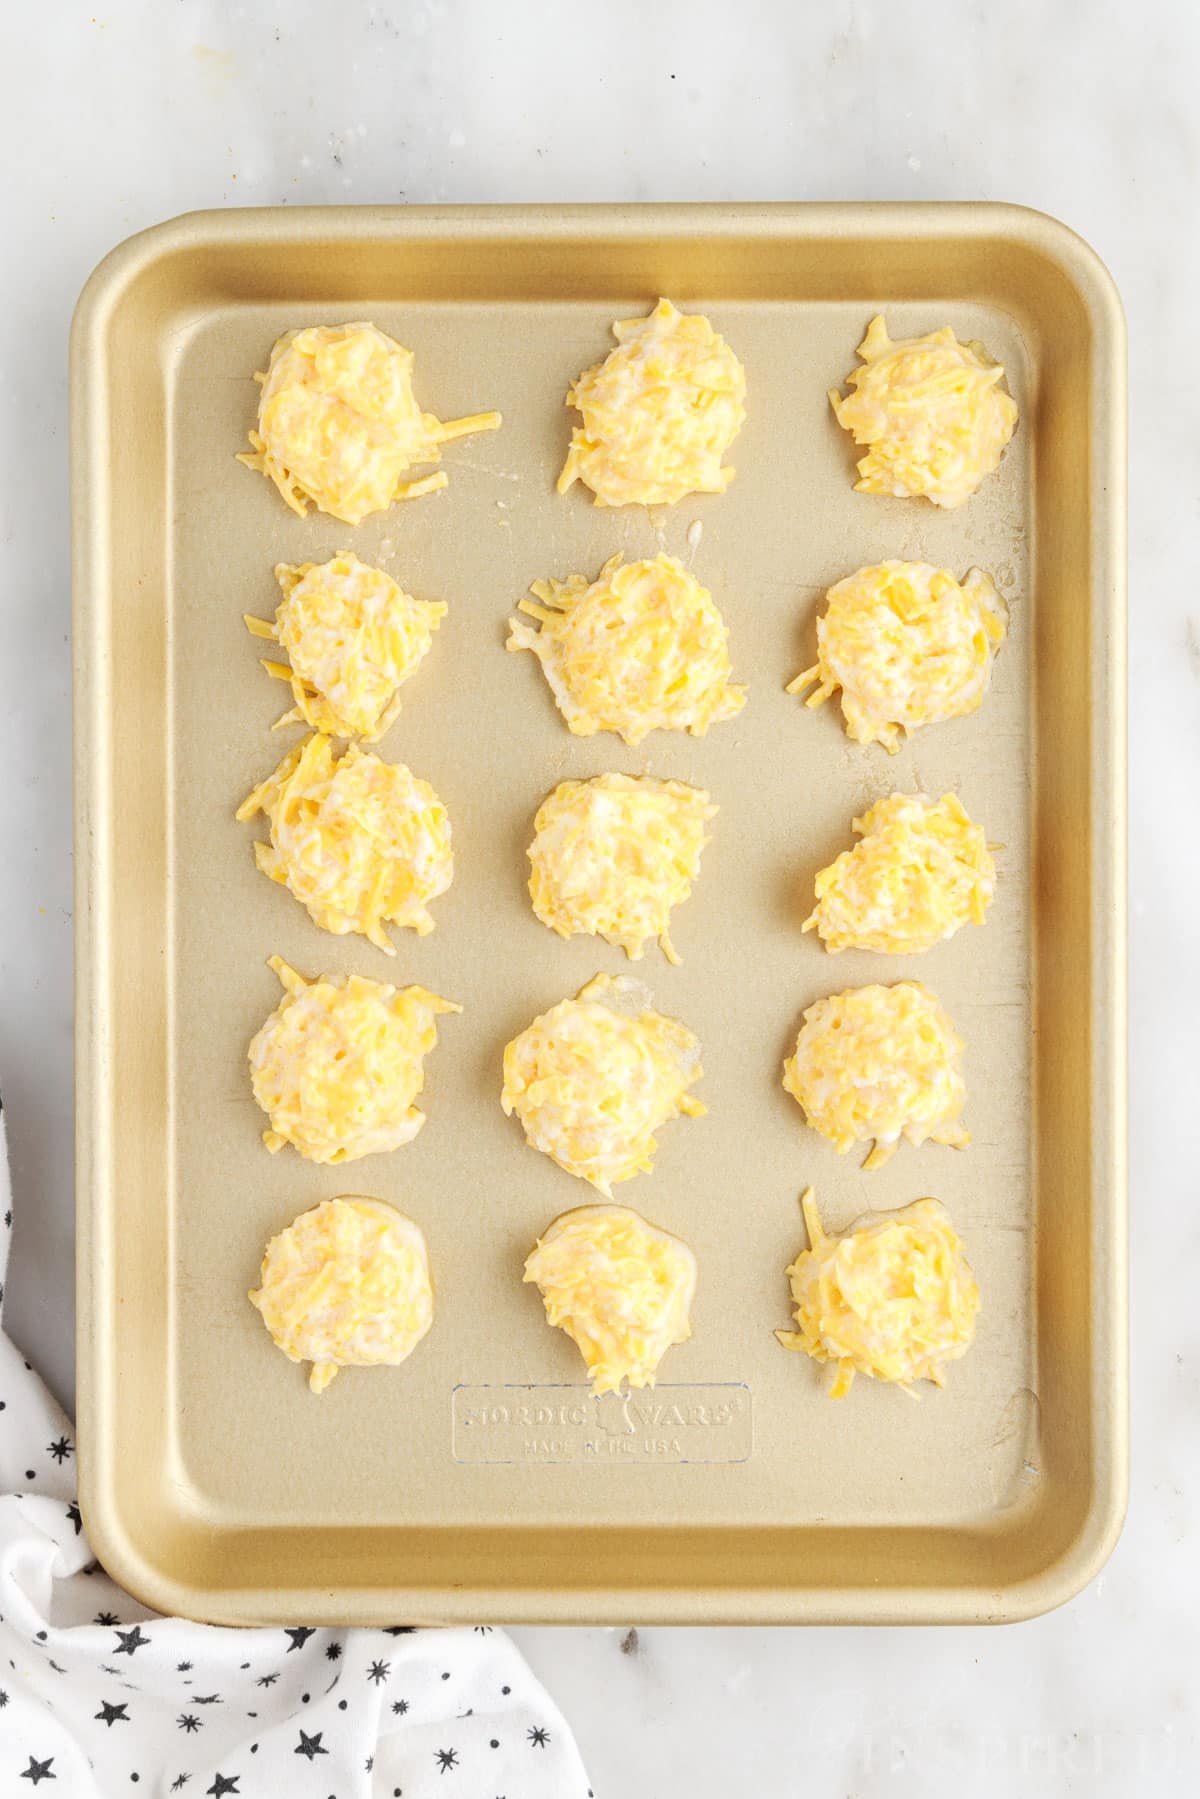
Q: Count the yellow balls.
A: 15